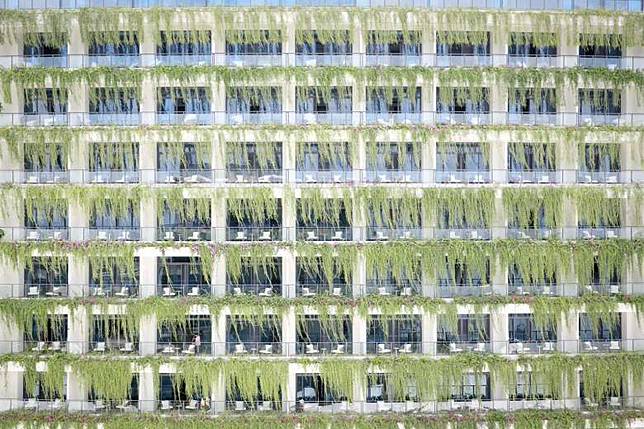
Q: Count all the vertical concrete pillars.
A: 10